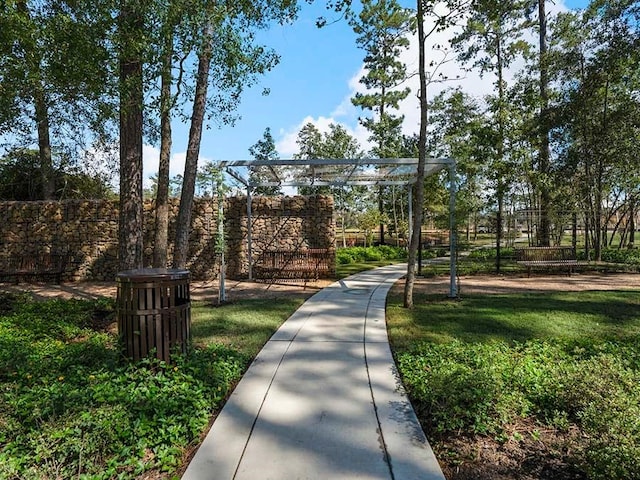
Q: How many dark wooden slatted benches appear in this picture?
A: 3